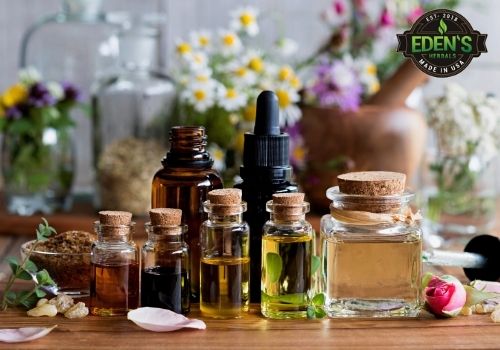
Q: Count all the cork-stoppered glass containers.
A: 5